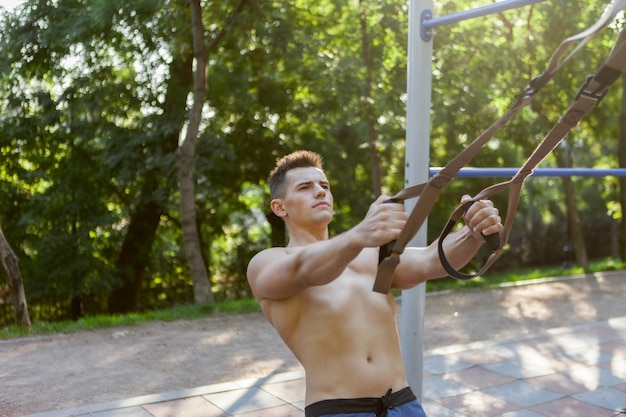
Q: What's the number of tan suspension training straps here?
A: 2